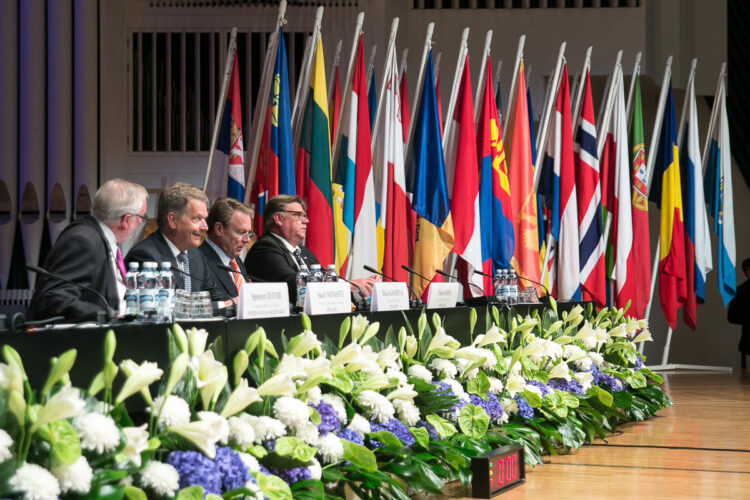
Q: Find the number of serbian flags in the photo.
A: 1